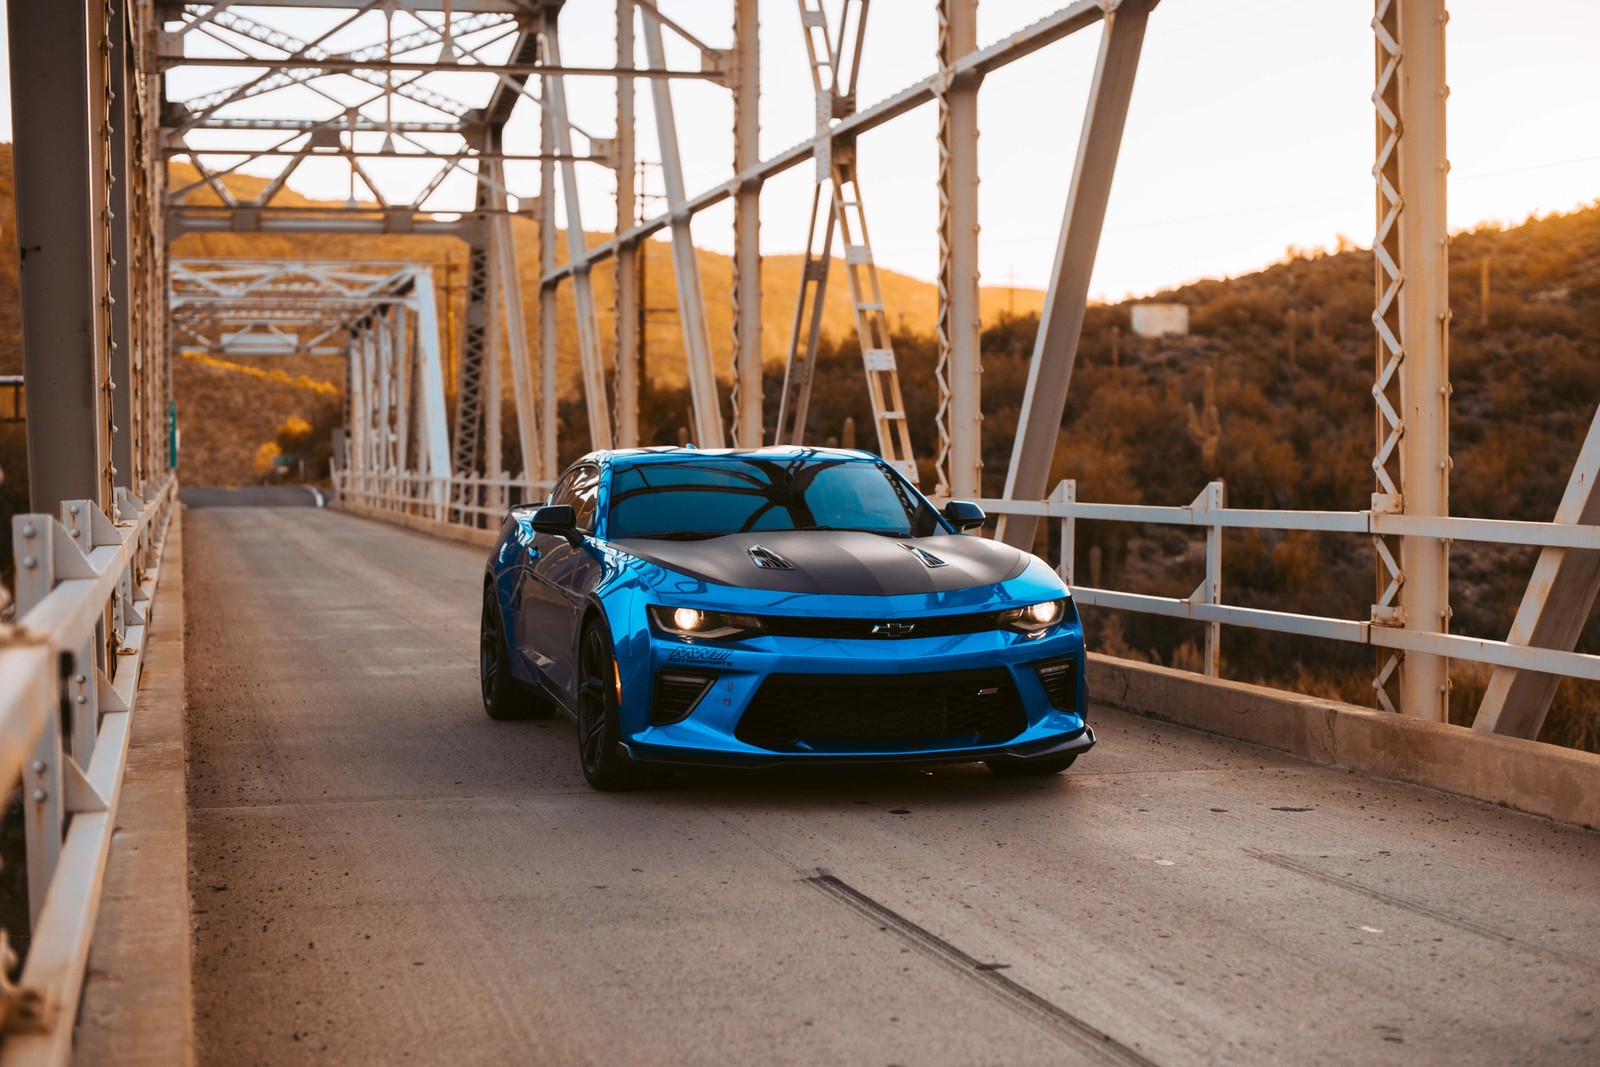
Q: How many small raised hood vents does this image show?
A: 2